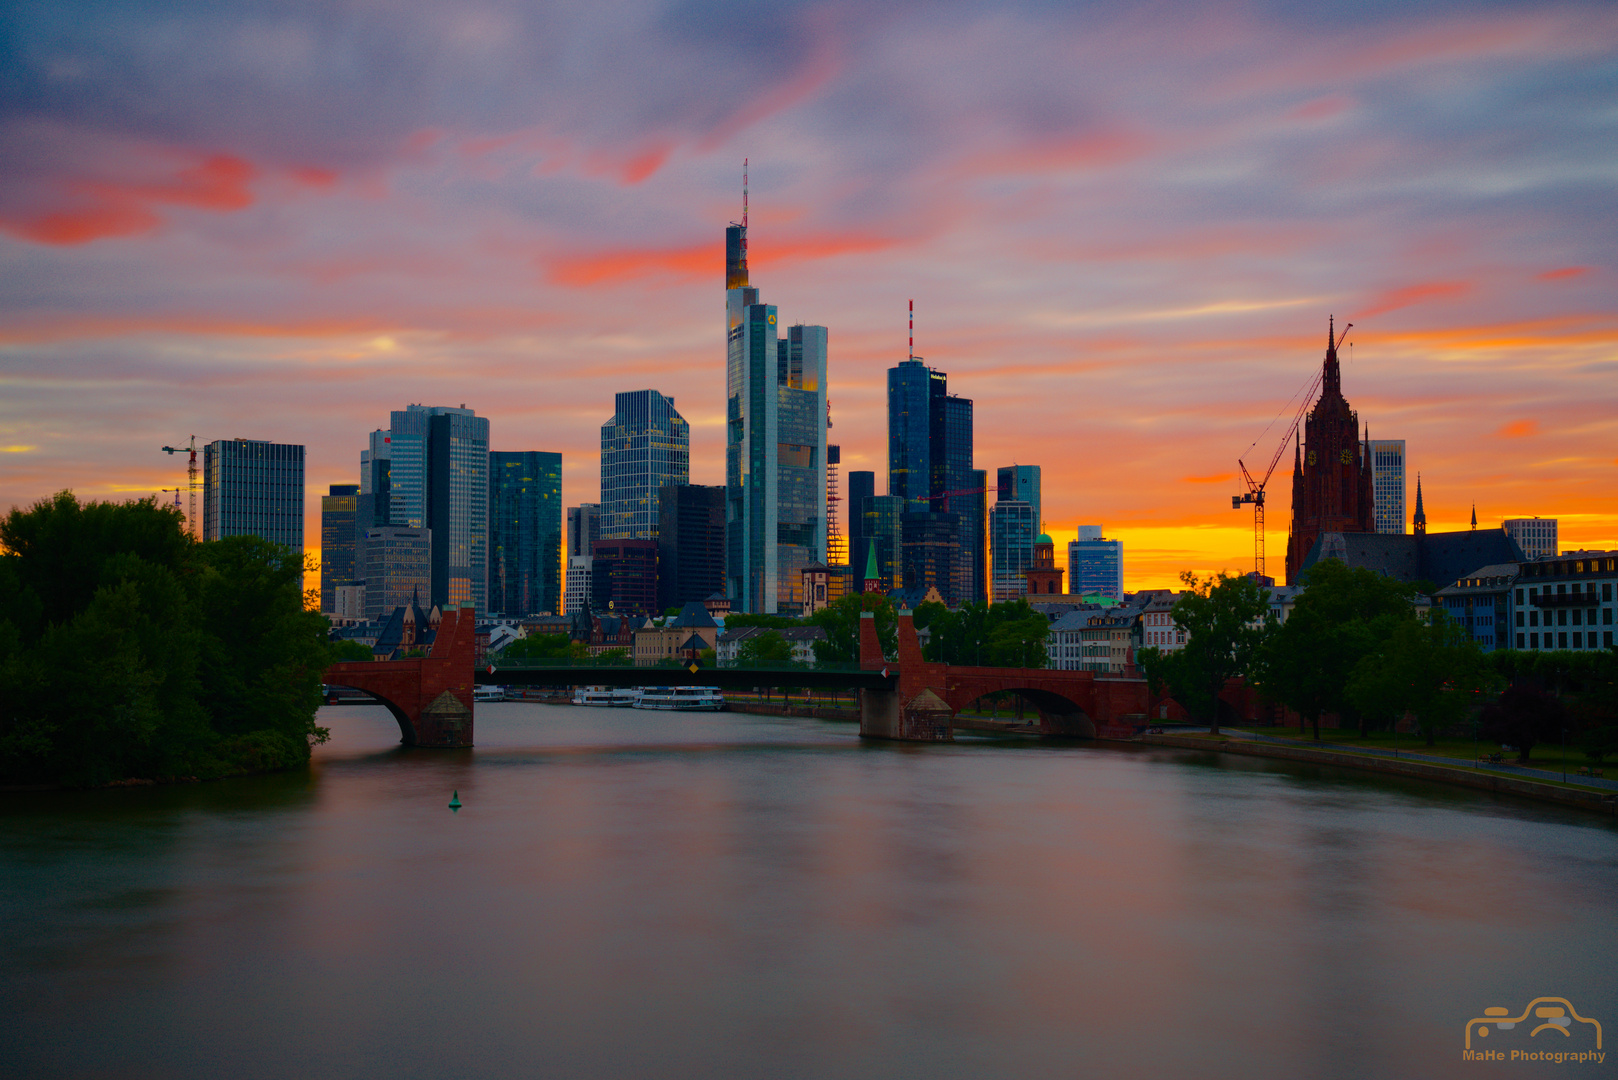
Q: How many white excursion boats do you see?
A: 3